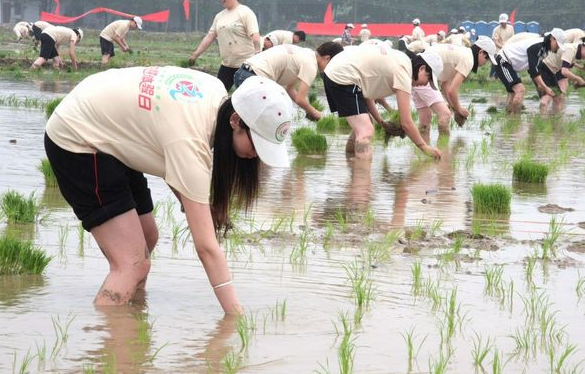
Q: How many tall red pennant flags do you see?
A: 4